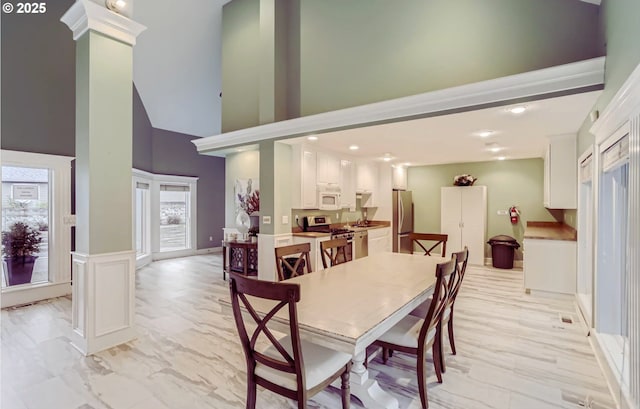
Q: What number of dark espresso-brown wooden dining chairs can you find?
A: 6